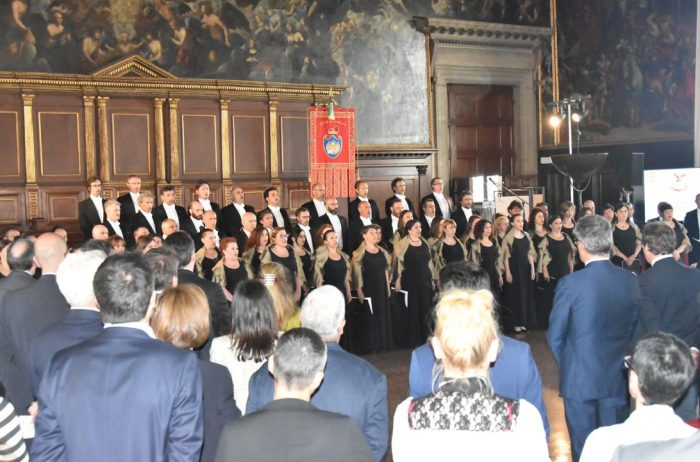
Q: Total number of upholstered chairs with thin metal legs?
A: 0